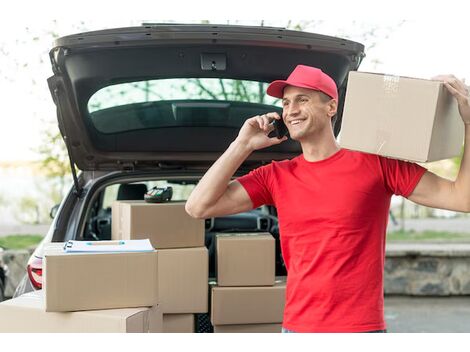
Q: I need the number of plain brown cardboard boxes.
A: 9